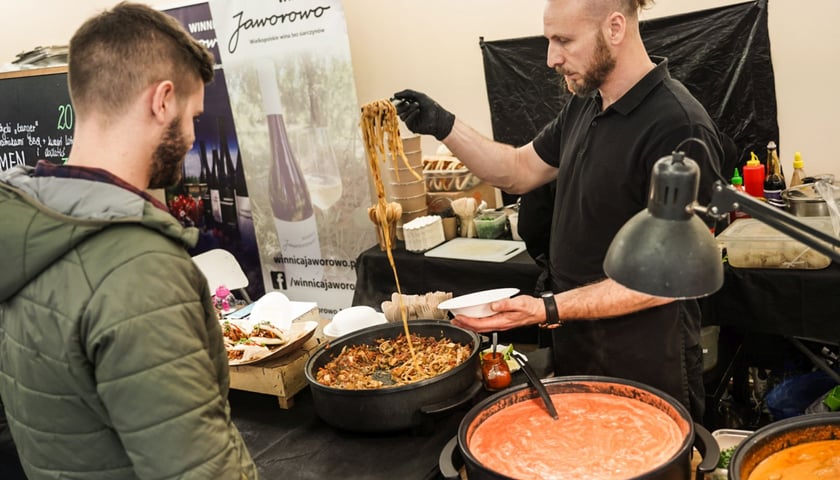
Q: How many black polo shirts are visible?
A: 1